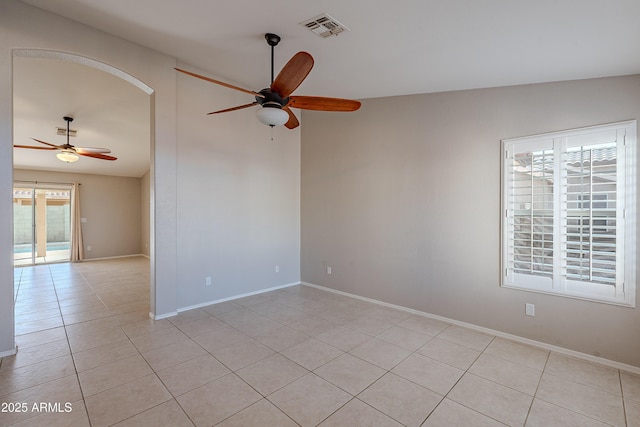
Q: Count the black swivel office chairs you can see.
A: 0